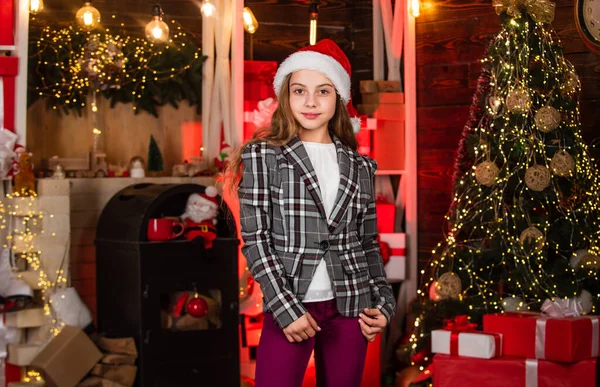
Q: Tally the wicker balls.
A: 7